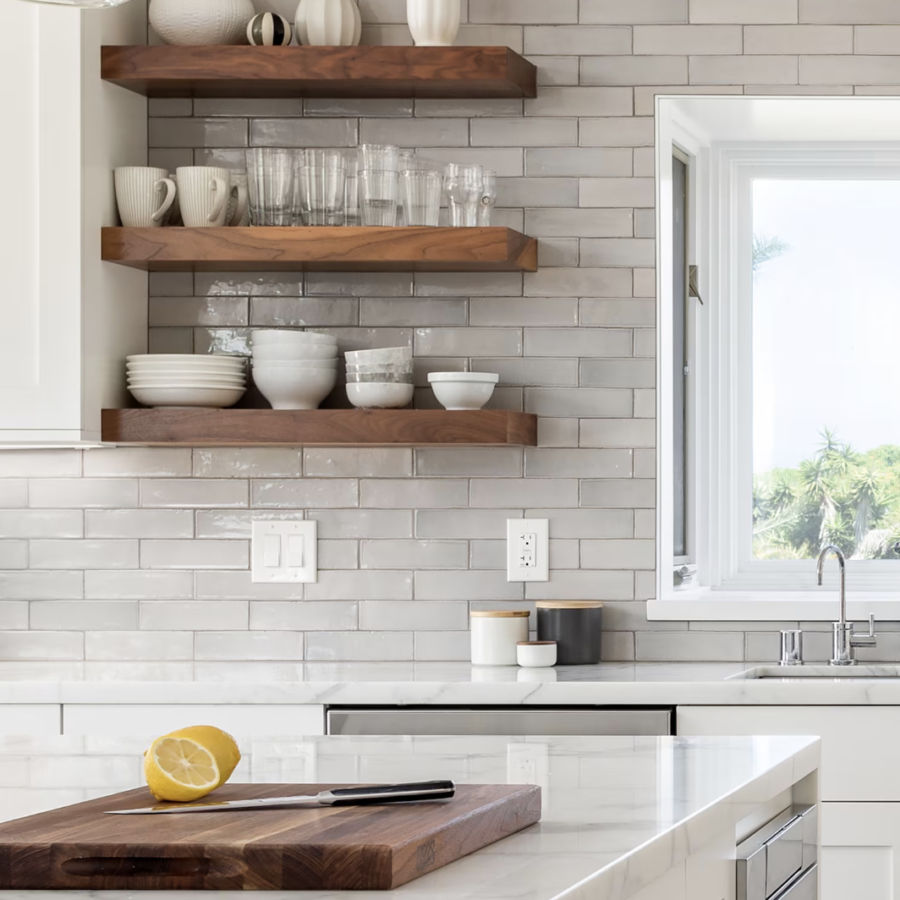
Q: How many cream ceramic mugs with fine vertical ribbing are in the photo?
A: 2